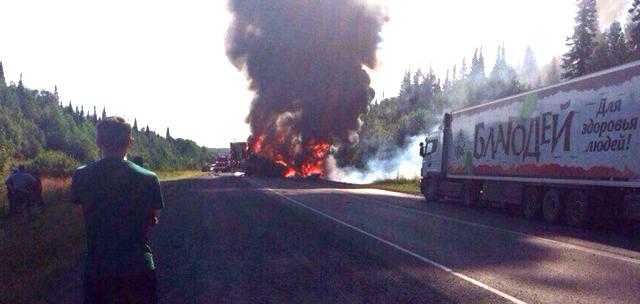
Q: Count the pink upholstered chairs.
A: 0